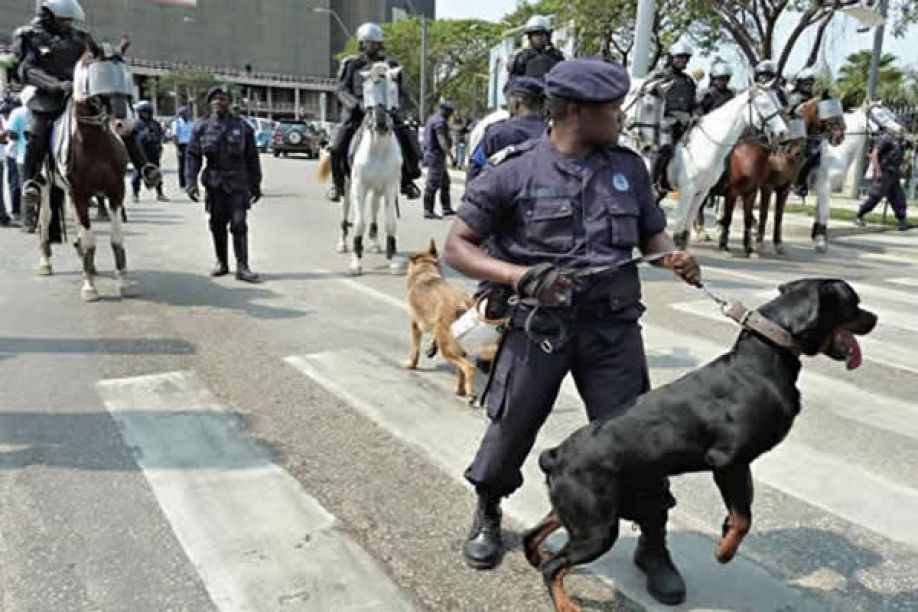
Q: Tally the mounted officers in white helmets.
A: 7